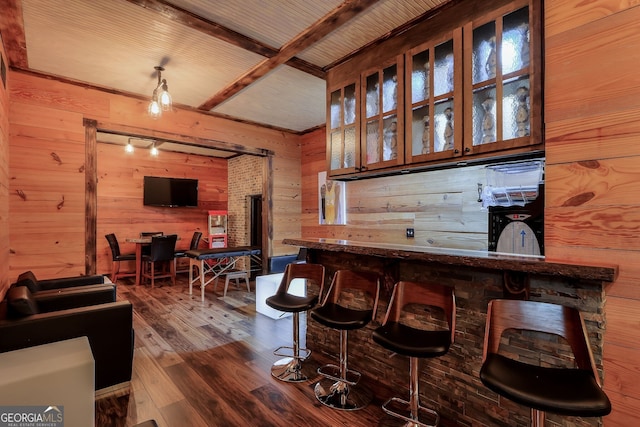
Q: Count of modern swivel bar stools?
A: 4